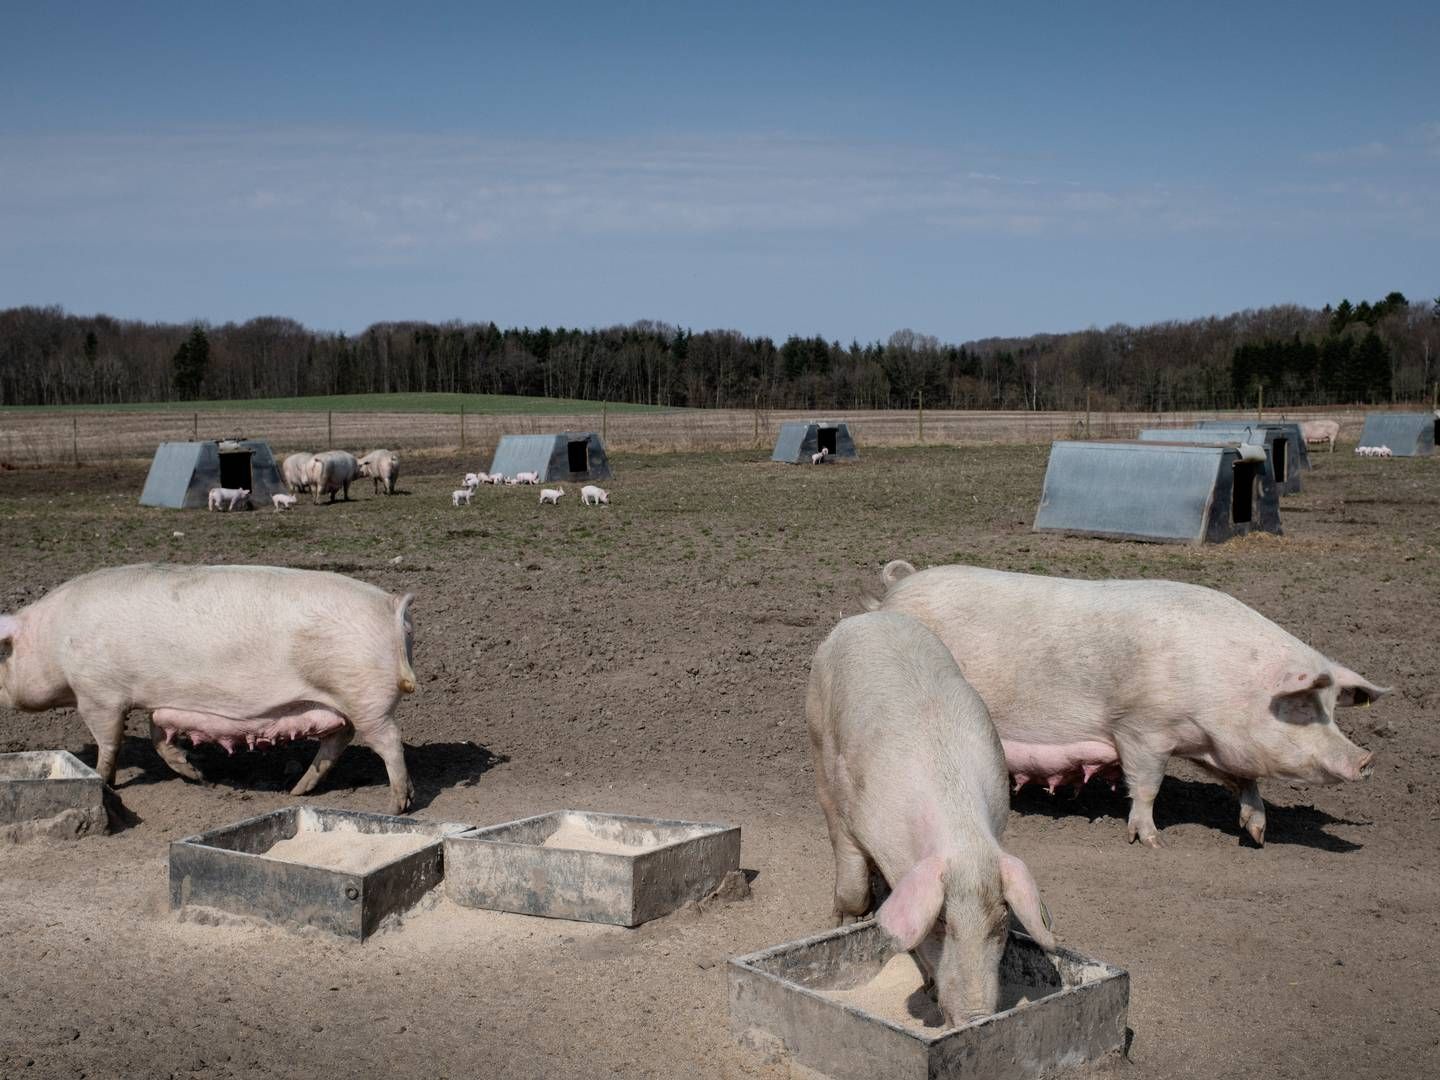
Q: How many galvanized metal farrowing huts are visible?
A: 7